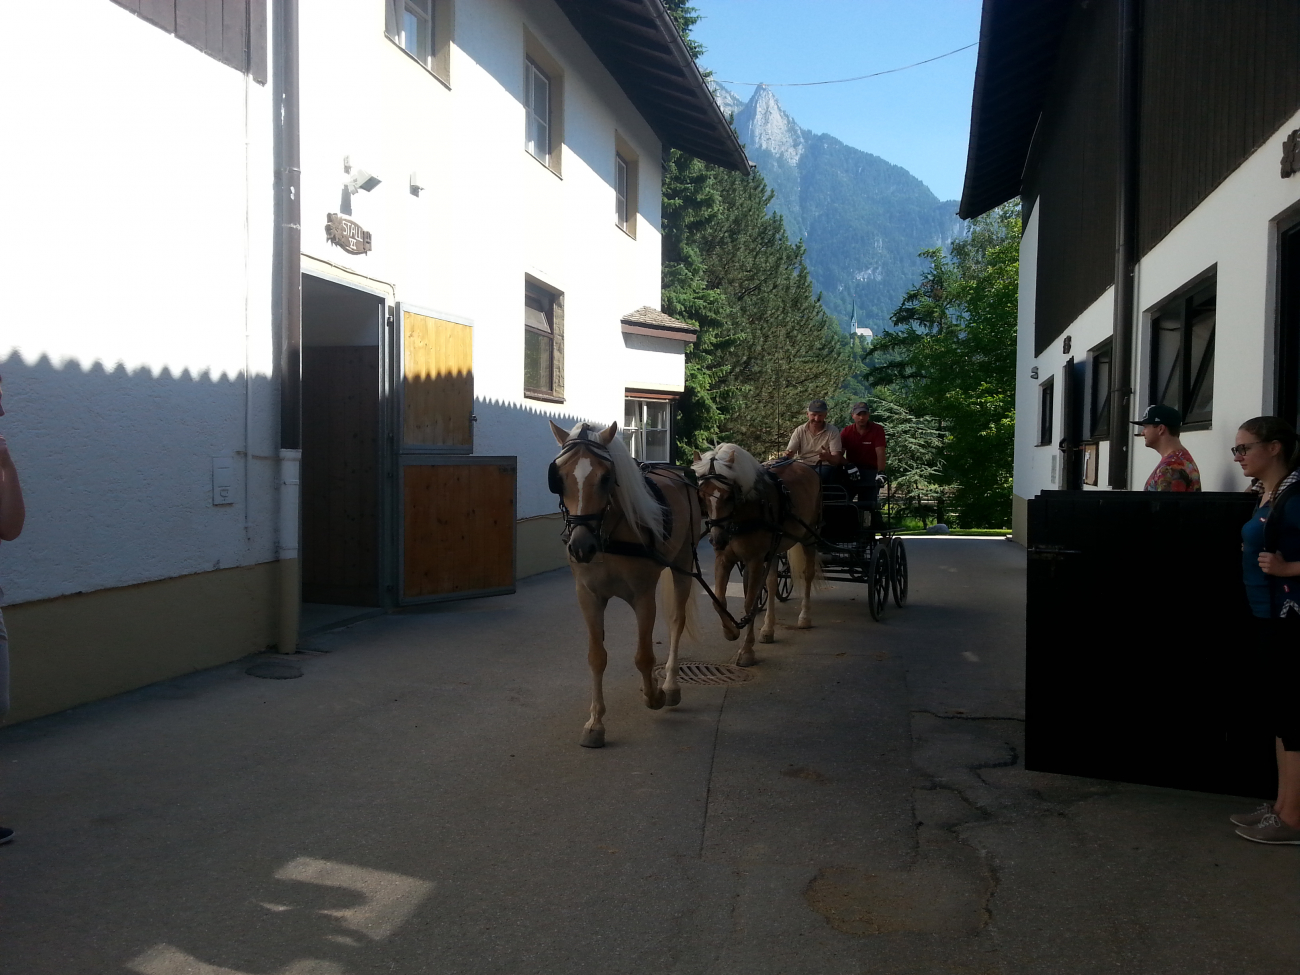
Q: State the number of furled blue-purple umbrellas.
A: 0